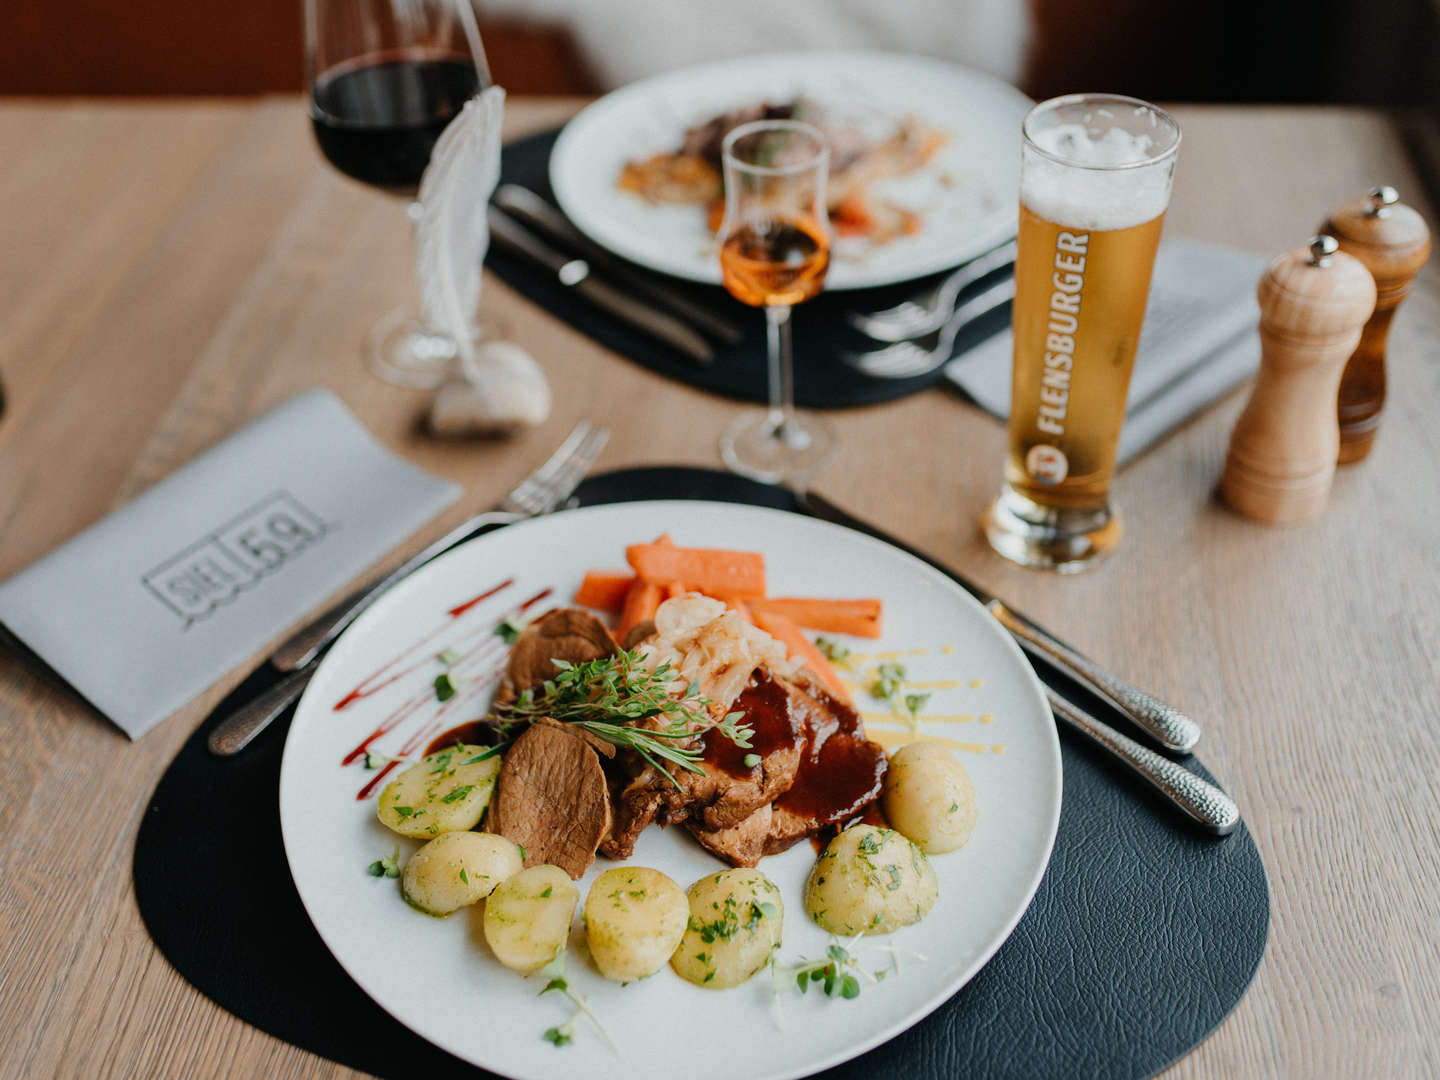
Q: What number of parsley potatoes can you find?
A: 7